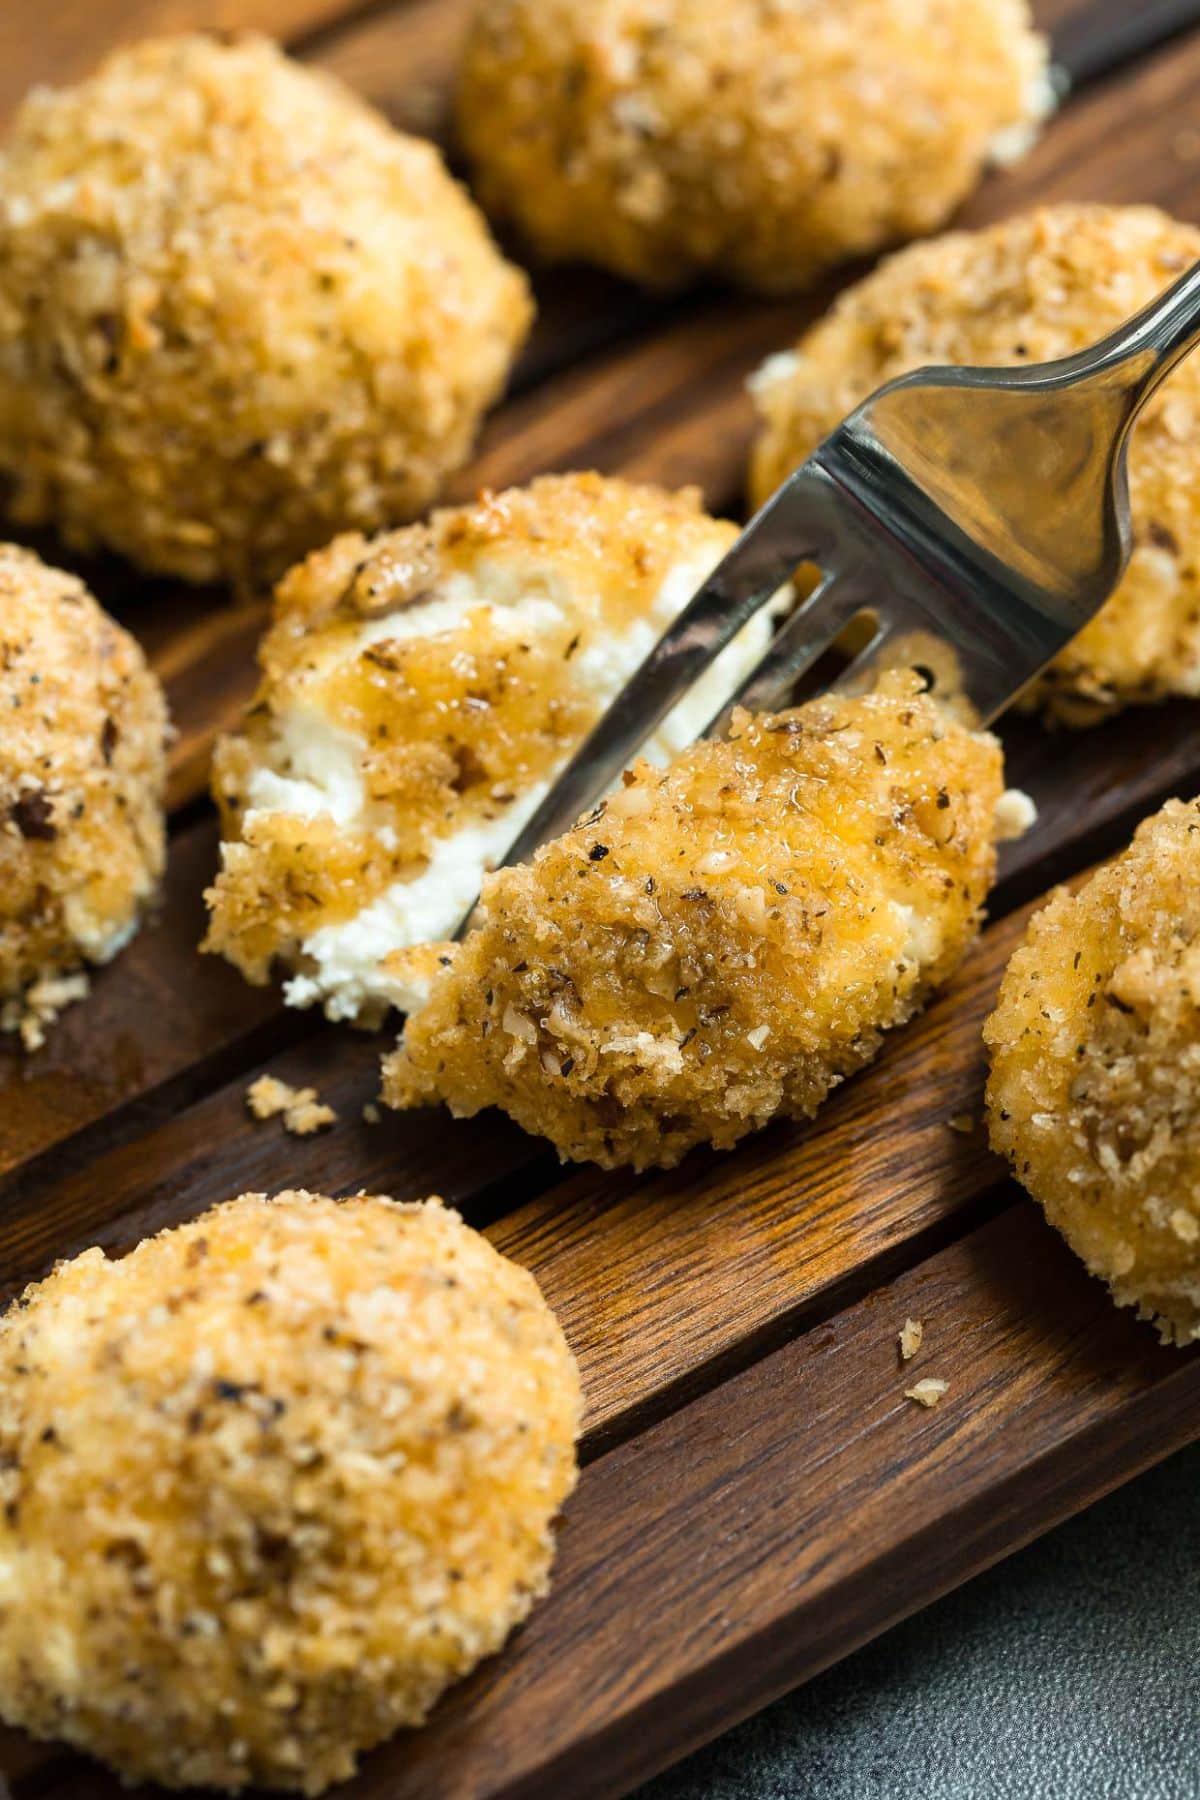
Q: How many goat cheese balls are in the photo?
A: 7